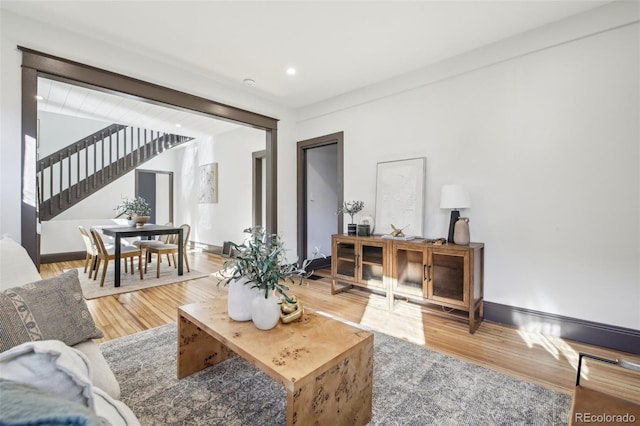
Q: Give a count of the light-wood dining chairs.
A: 4